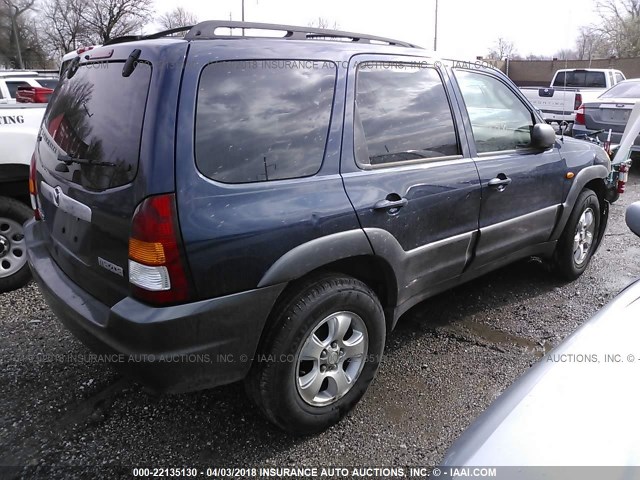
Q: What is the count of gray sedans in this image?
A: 1